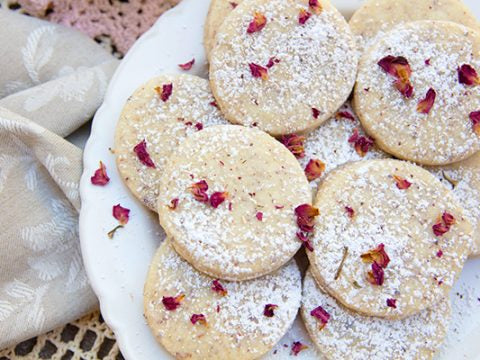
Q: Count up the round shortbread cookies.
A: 11